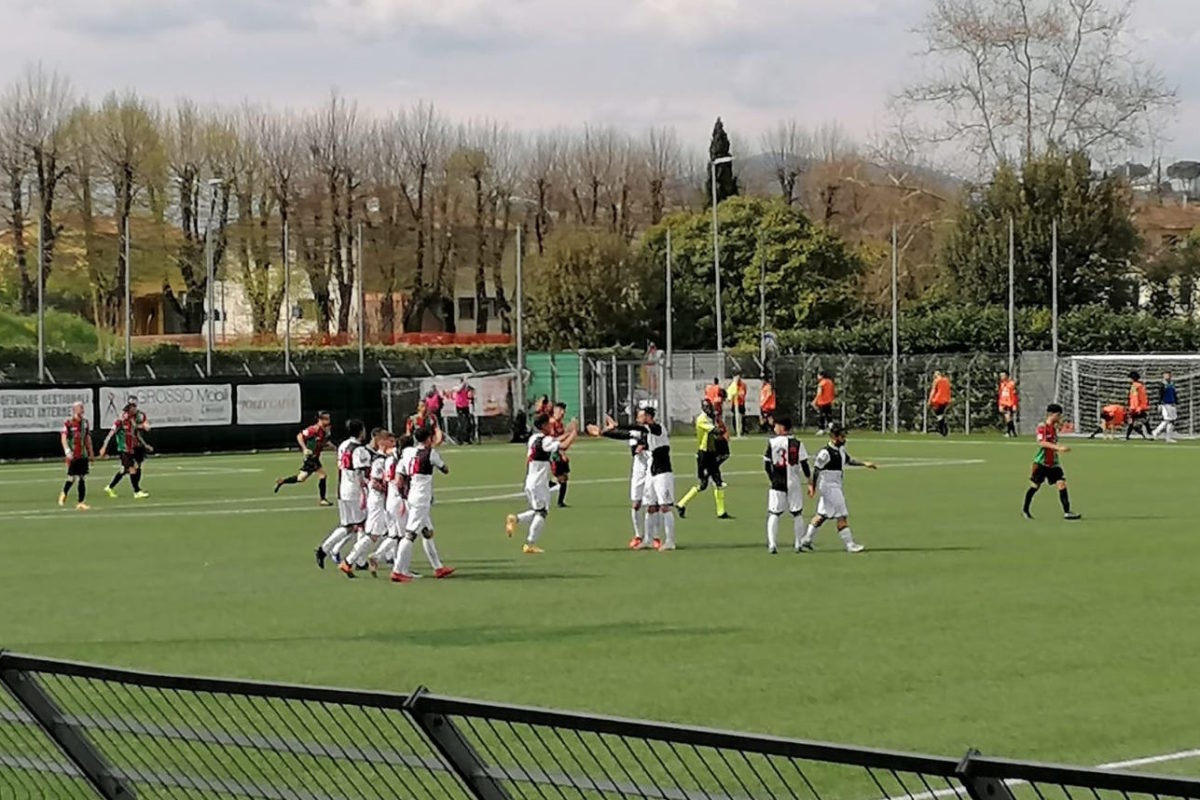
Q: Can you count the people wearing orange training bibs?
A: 8